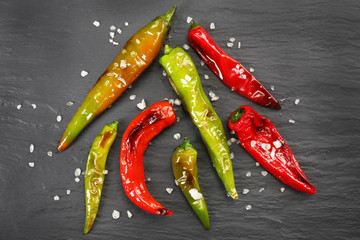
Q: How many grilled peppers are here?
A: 7